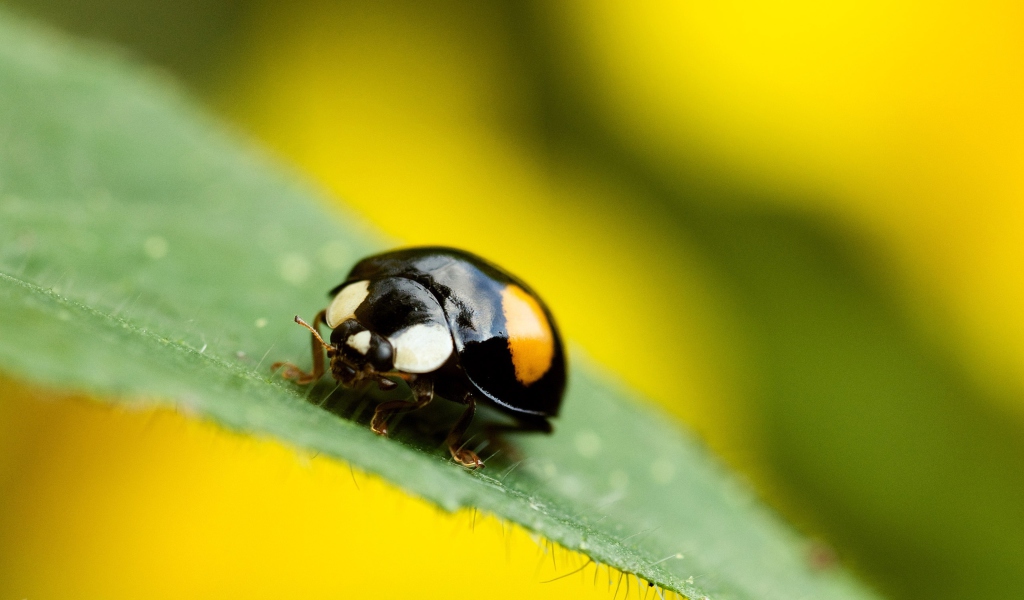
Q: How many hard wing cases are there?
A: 2